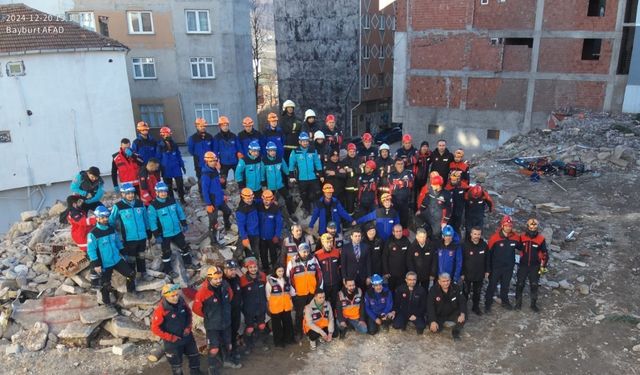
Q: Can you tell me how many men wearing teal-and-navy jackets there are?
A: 7